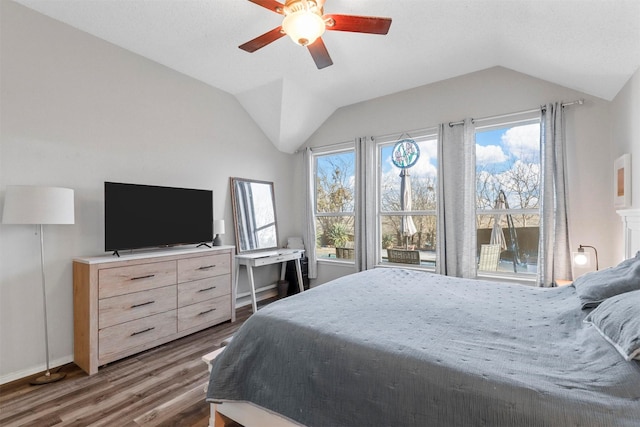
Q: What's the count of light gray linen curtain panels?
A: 4